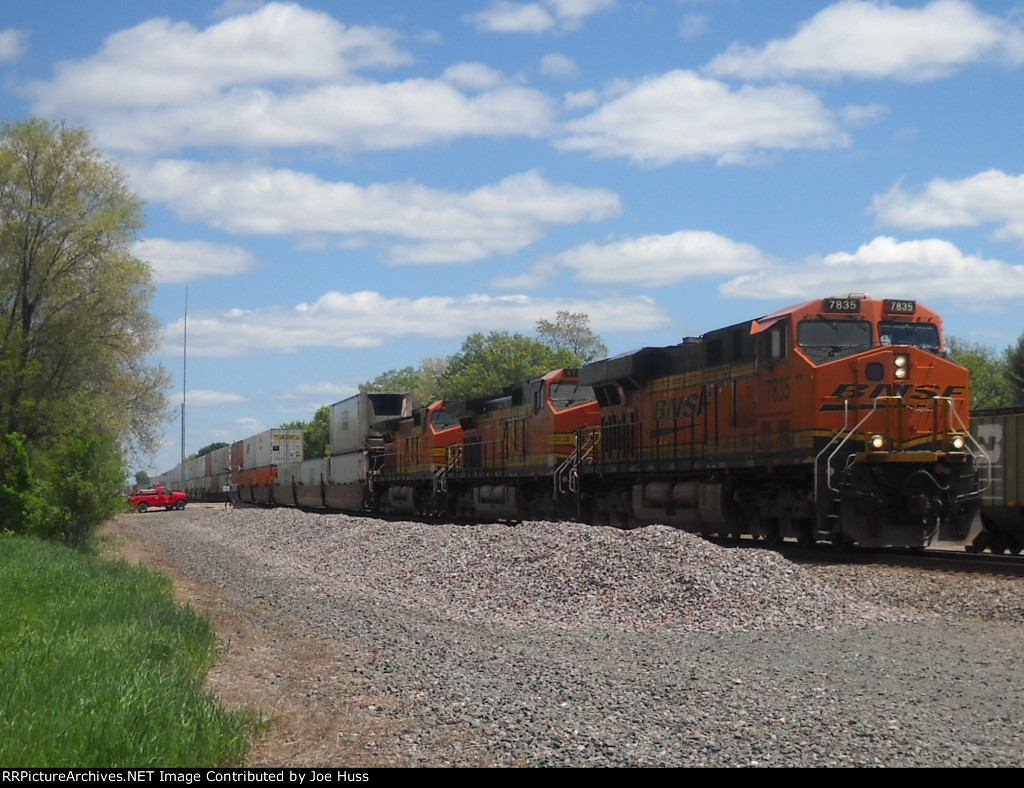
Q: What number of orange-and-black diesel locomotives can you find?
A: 3